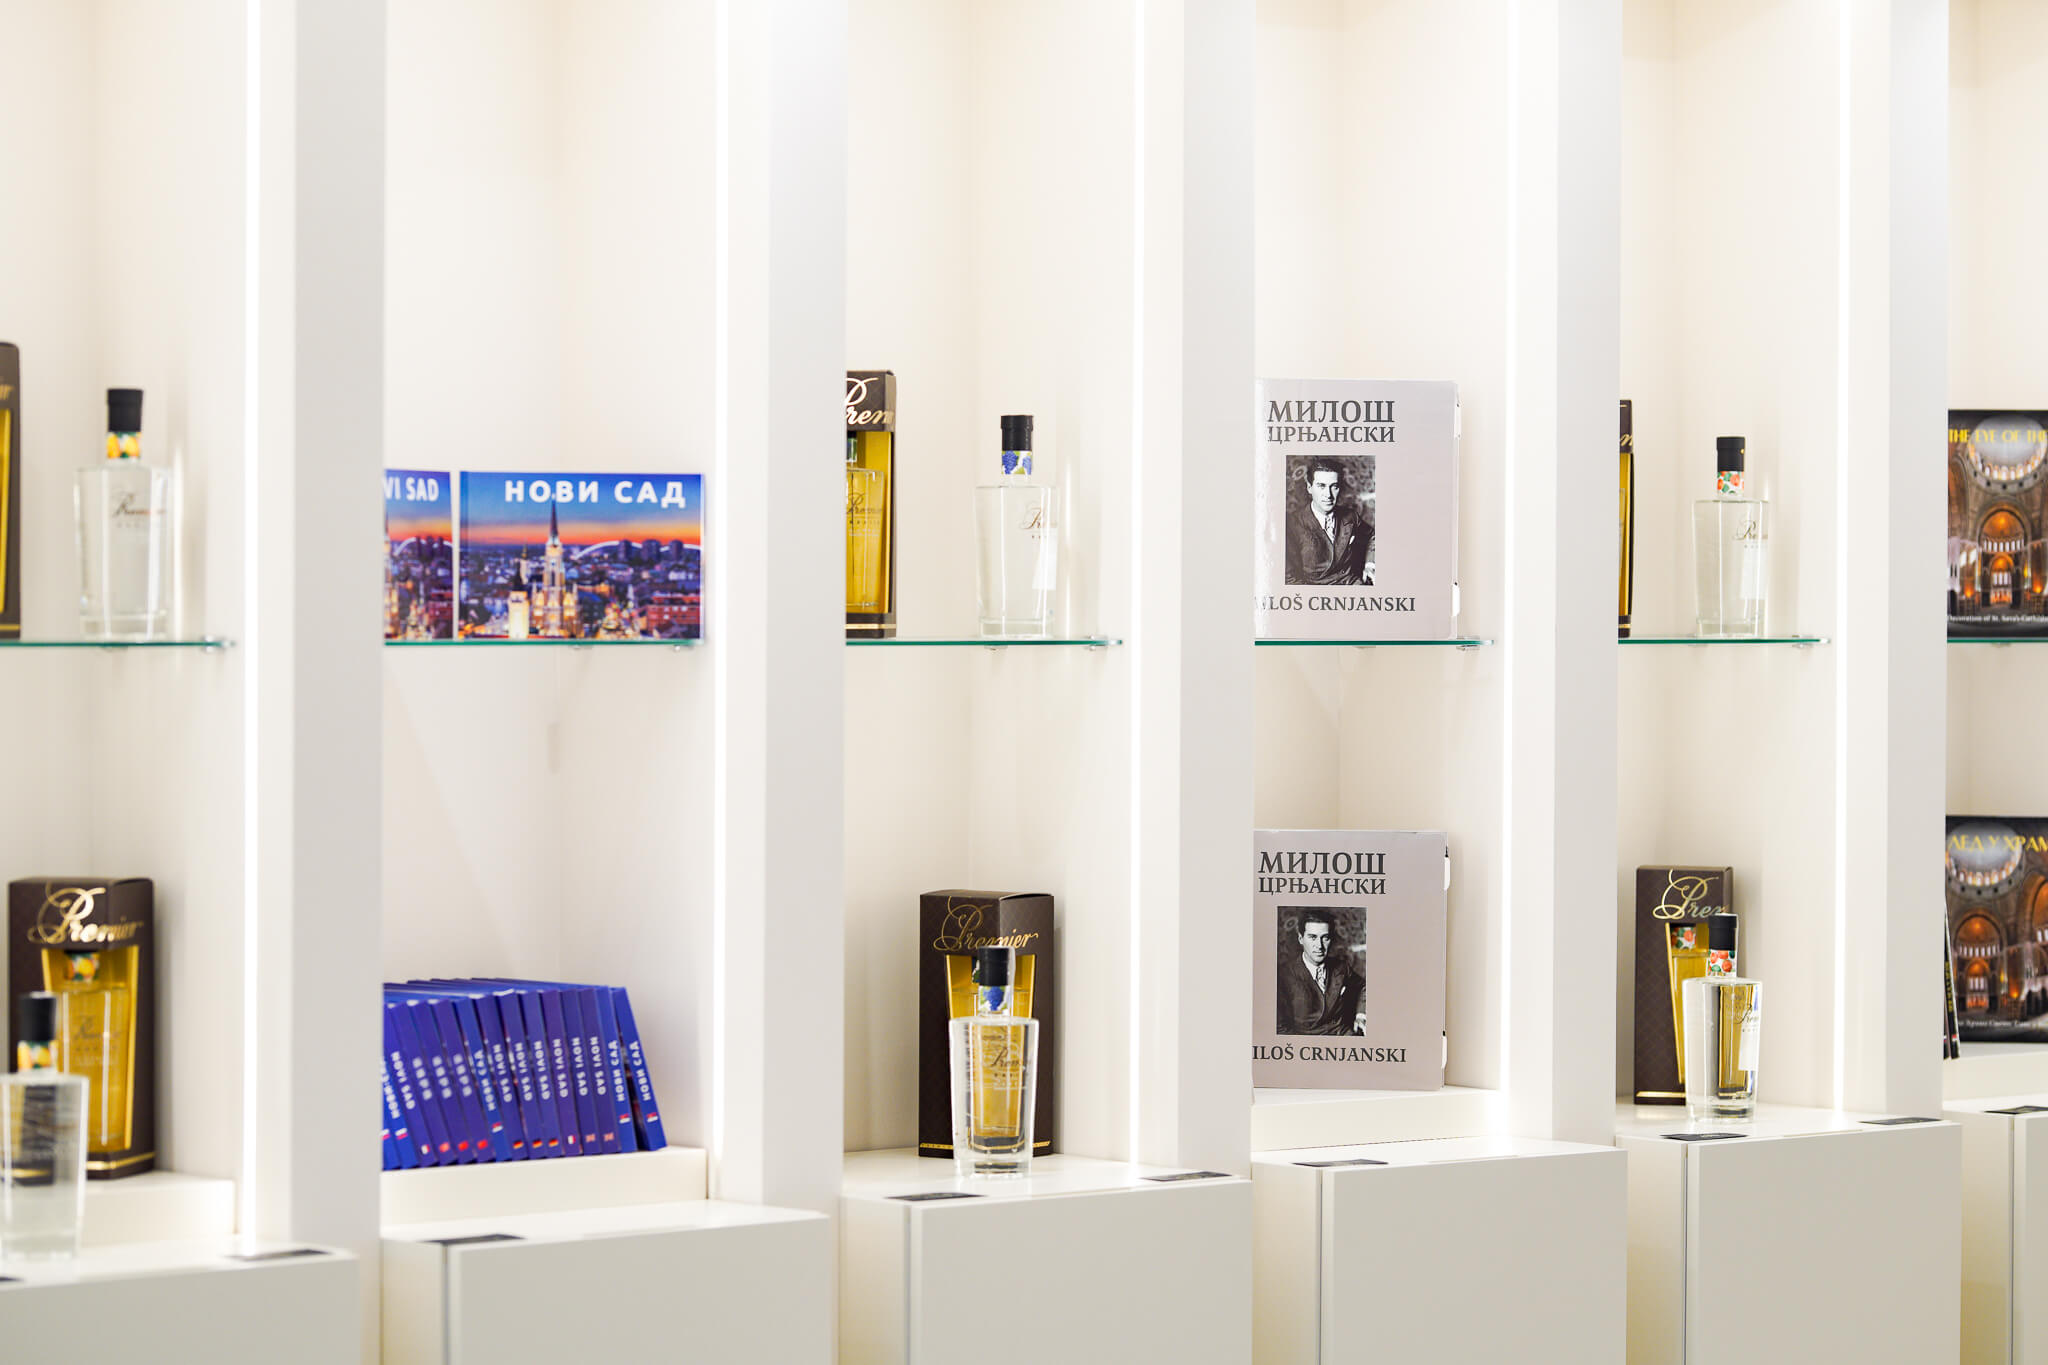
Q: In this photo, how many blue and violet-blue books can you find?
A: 15